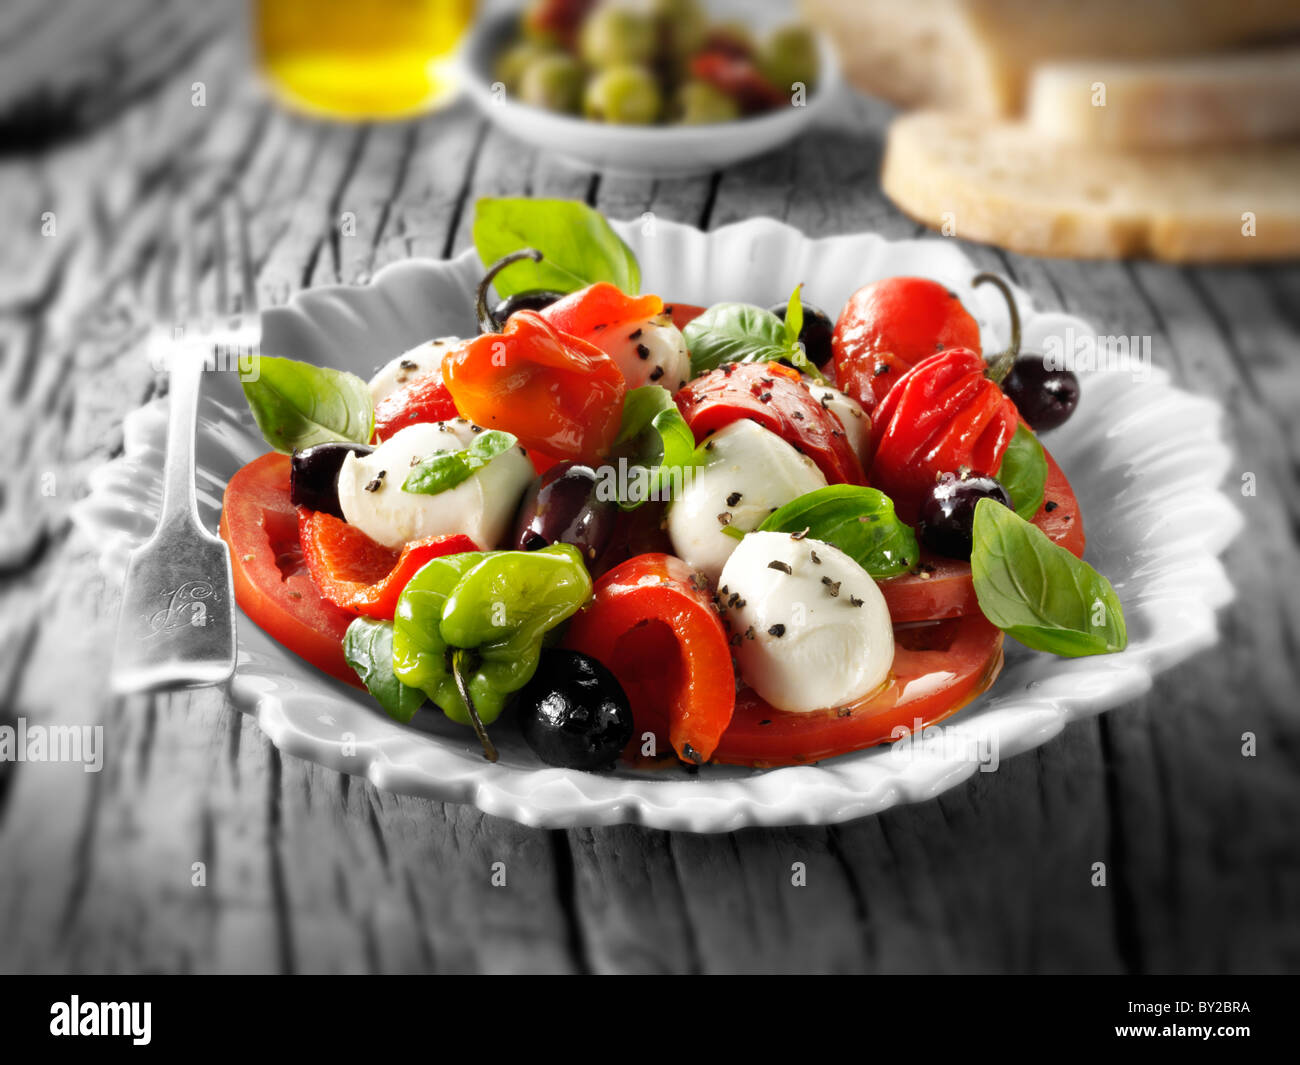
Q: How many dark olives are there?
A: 7